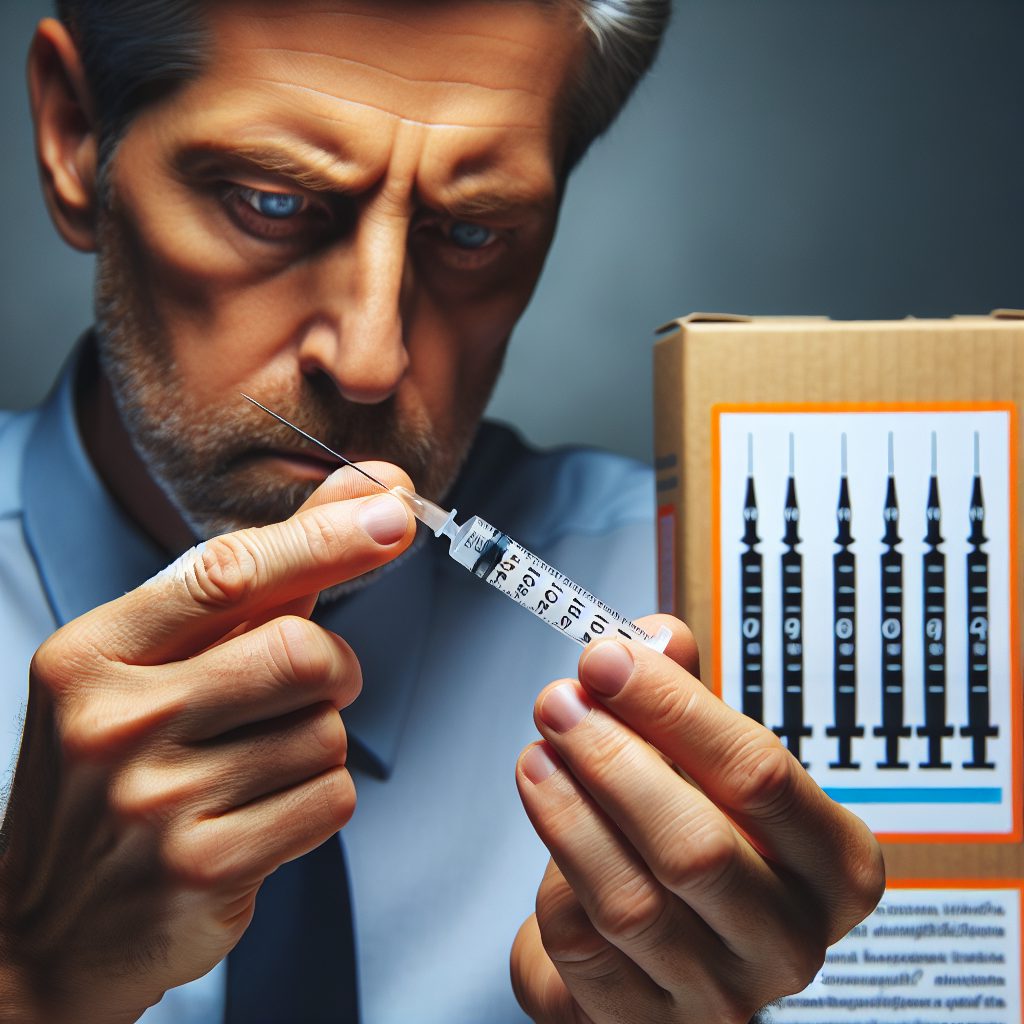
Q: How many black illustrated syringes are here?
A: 6